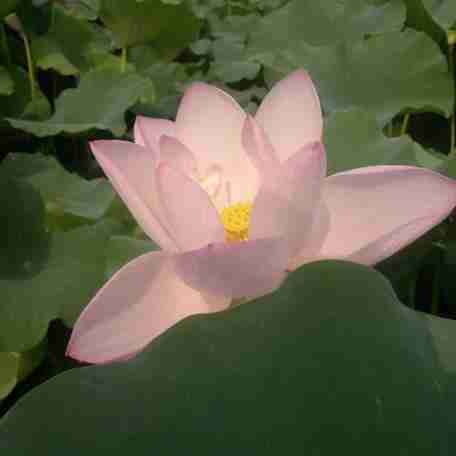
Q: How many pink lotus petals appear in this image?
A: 11